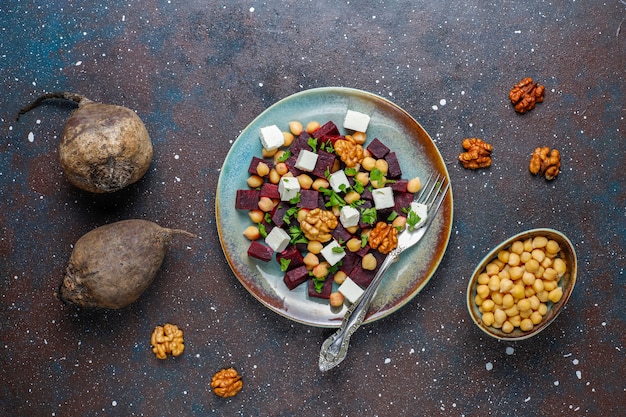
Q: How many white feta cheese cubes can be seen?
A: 11